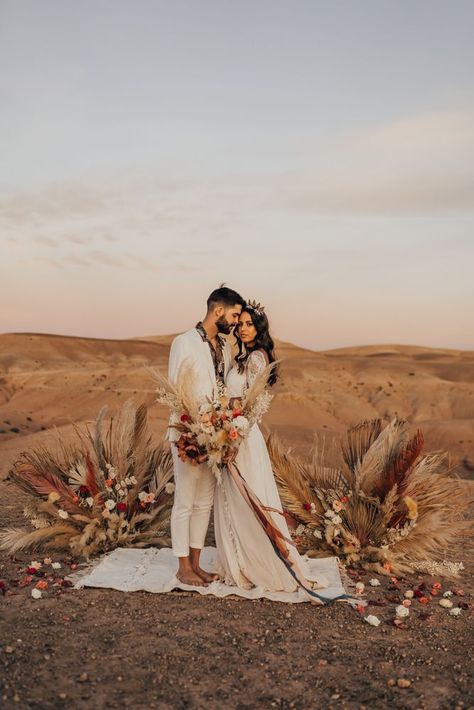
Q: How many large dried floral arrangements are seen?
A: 2